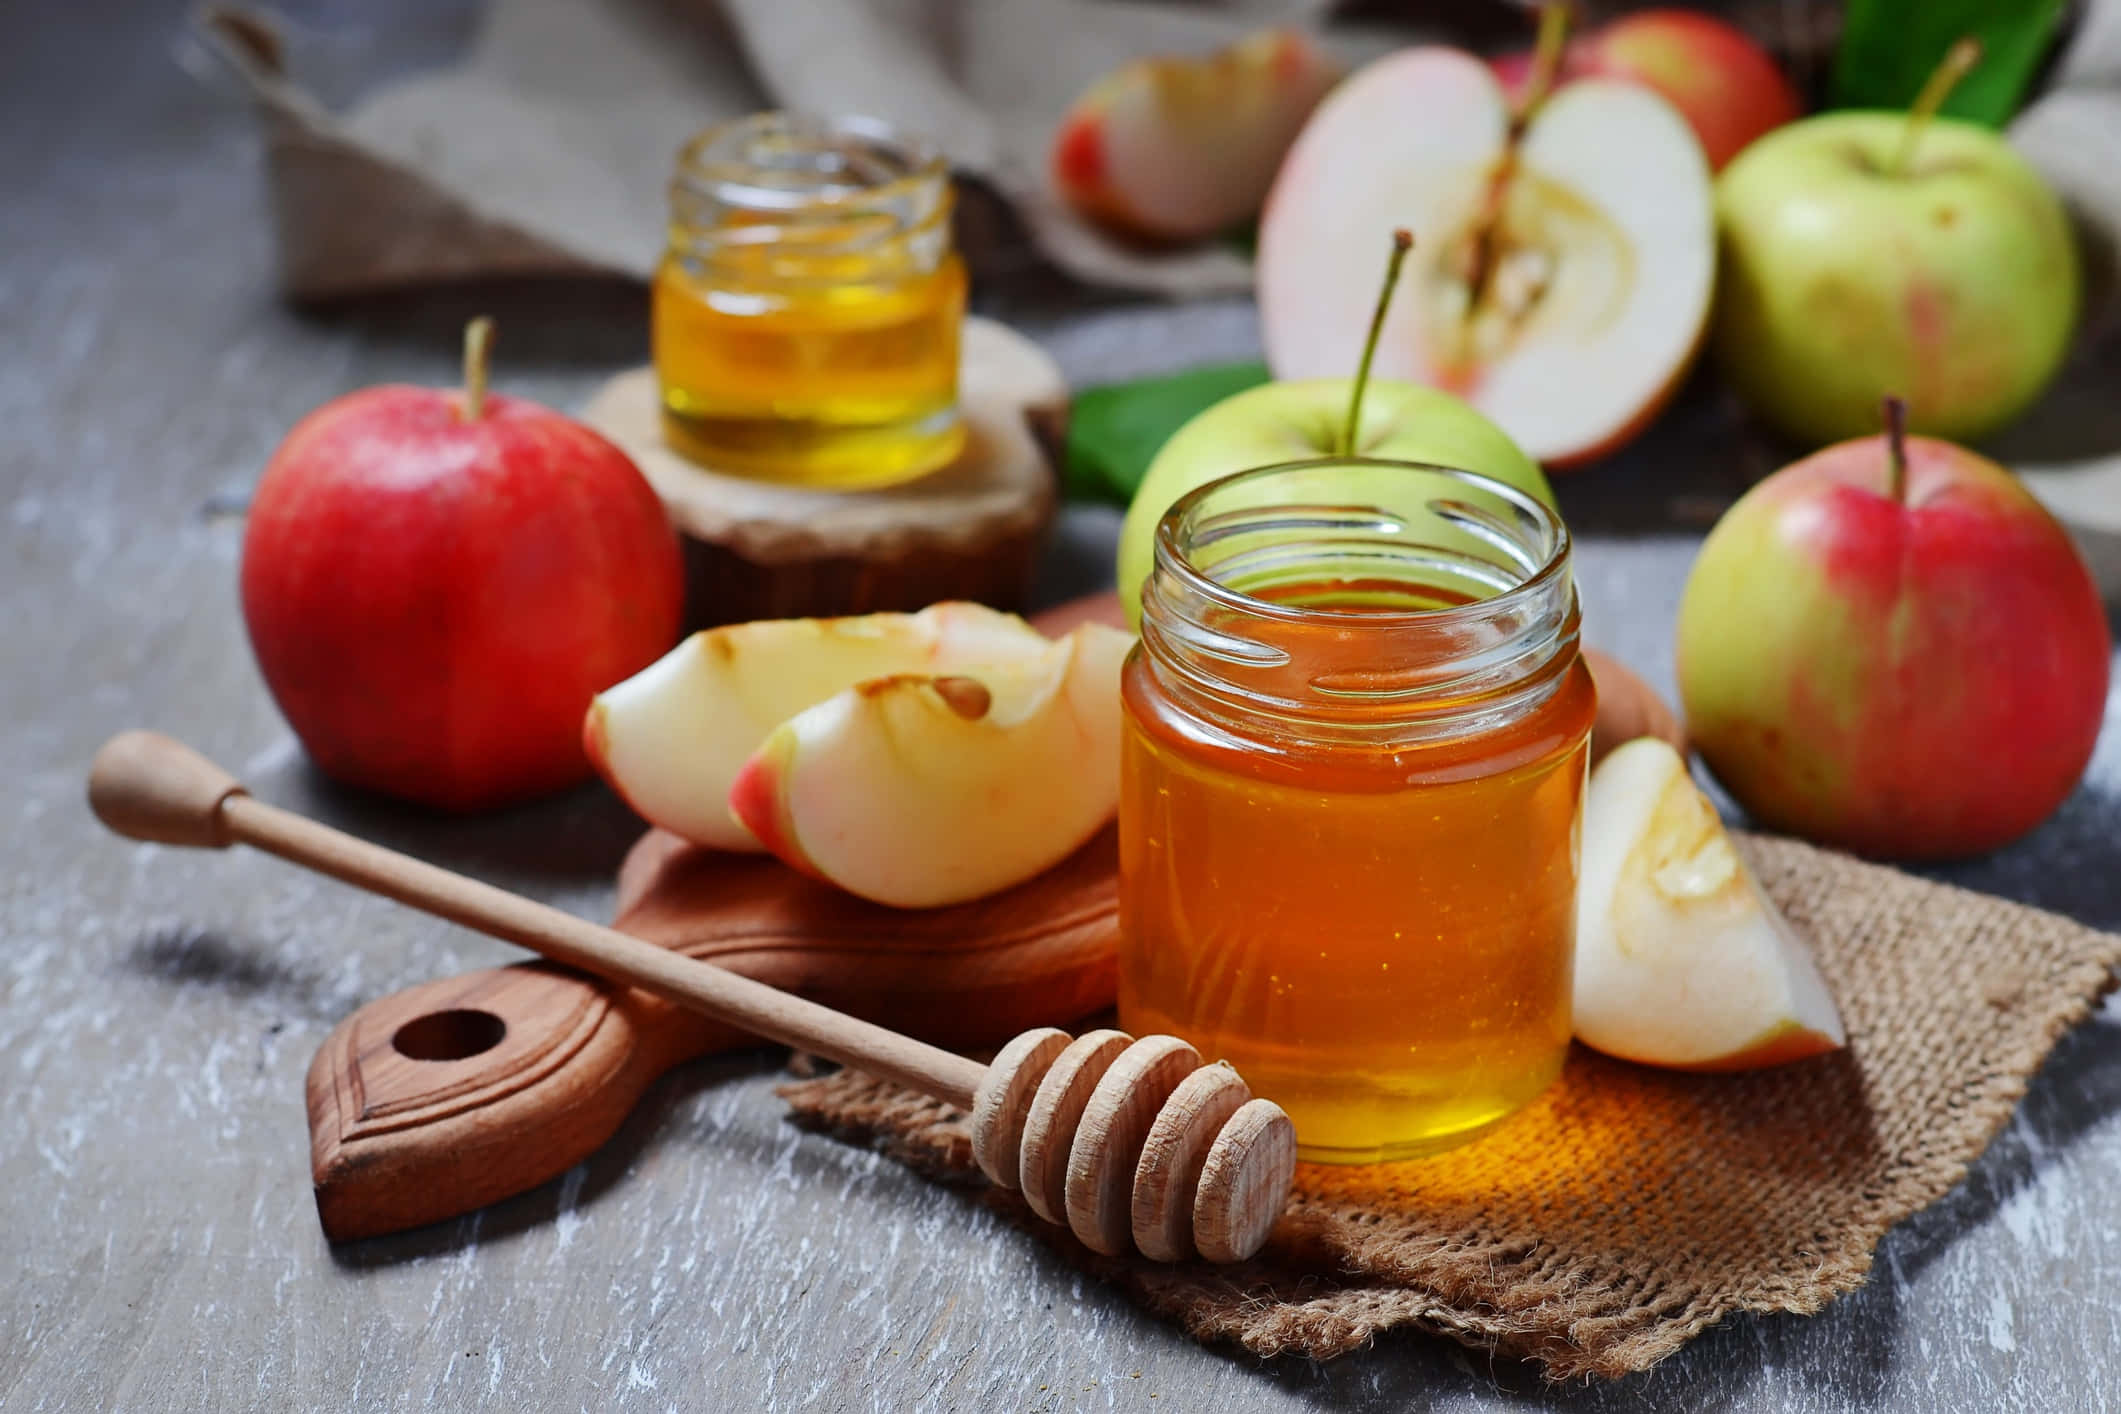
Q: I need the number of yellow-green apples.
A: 2